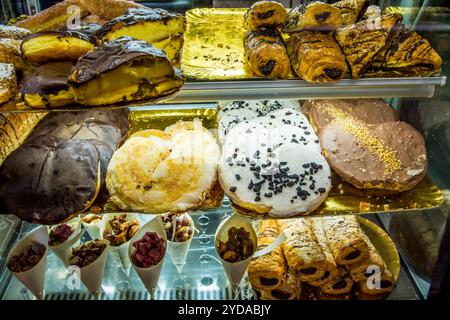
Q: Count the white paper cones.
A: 8